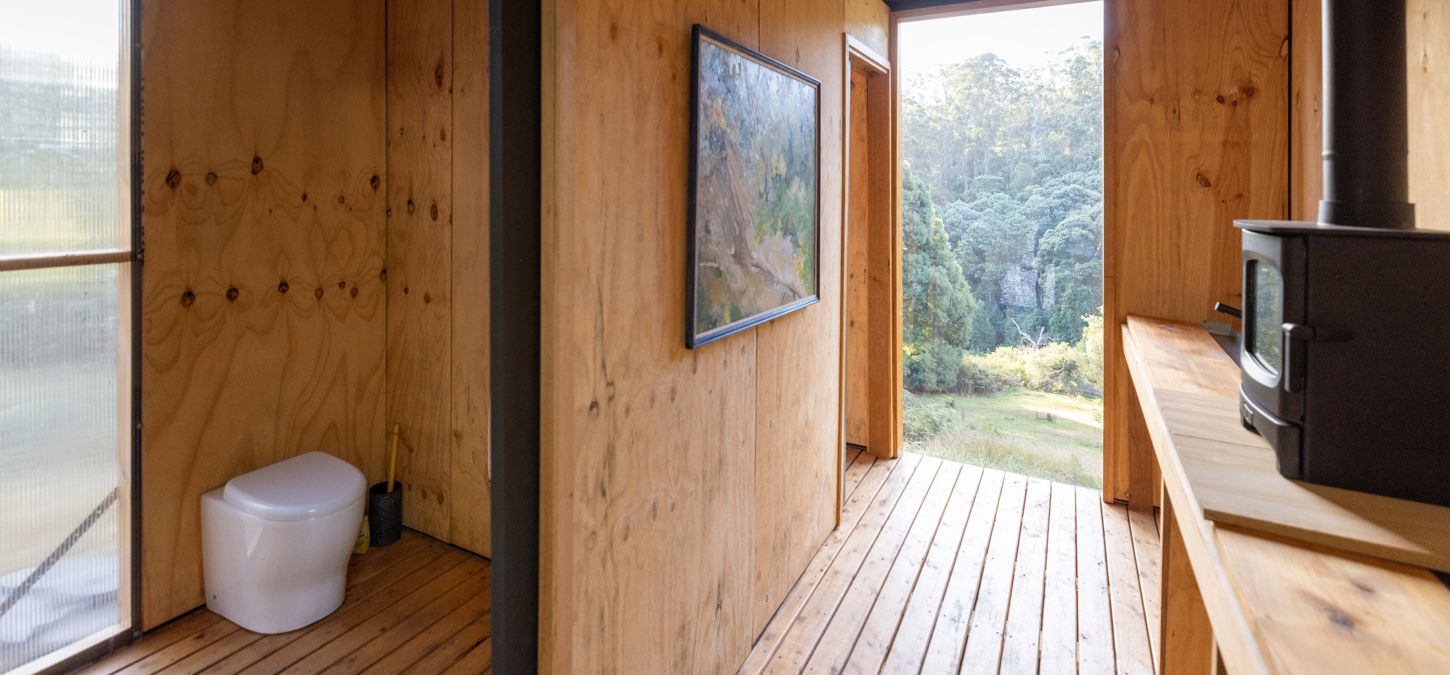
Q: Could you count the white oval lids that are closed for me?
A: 1